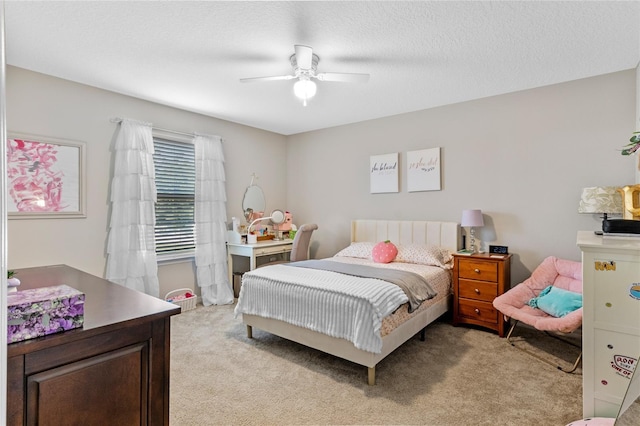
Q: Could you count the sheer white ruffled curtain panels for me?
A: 2